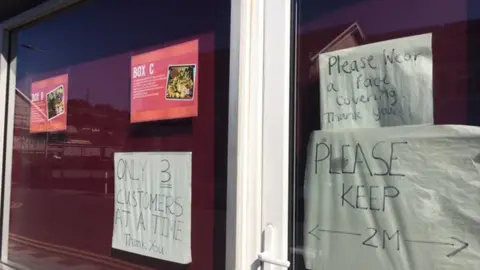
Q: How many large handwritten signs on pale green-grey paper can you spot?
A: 3